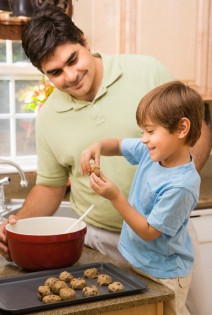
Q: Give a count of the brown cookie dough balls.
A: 12